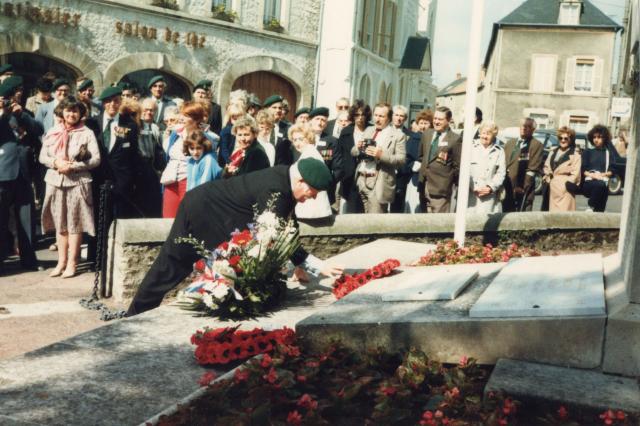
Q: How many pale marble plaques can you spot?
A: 2